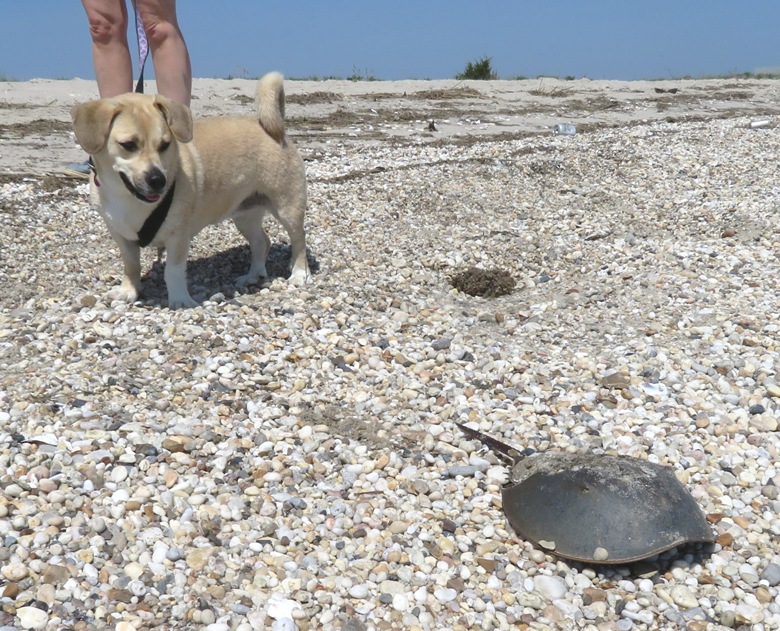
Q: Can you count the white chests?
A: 1